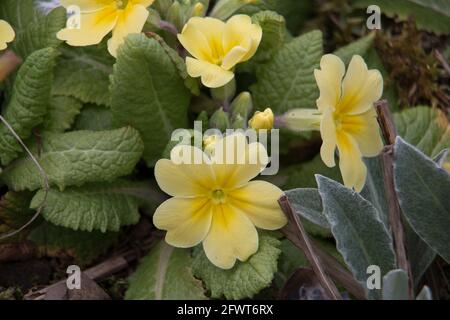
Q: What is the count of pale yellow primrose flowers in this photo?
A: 5